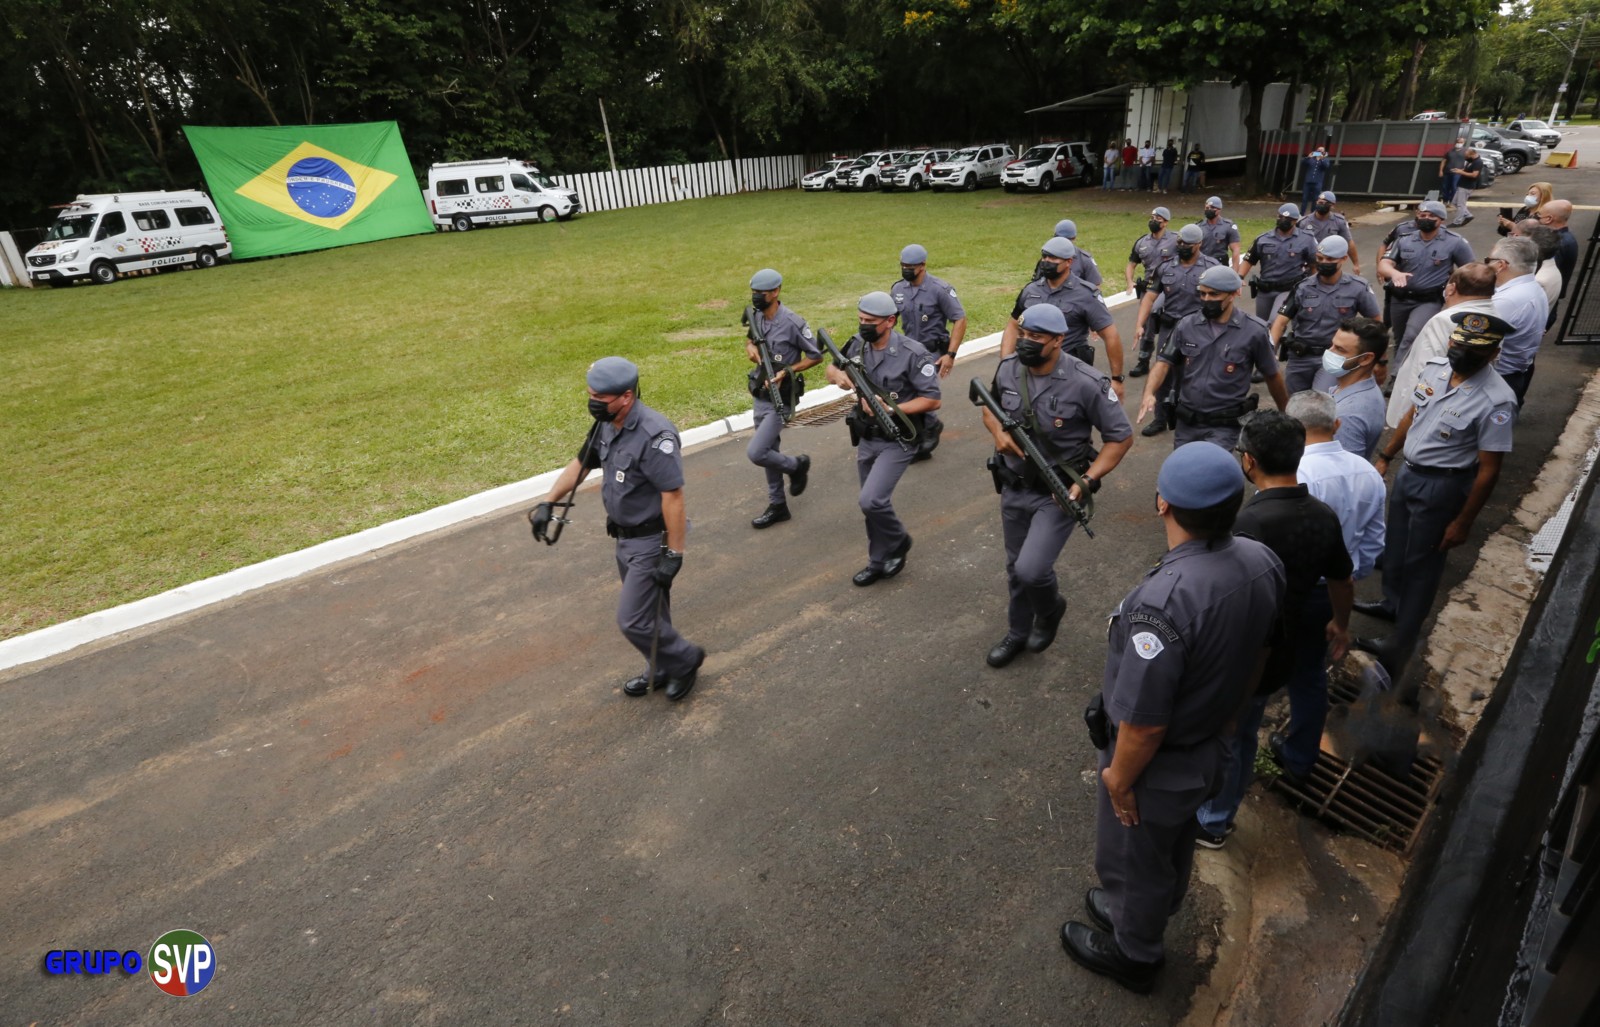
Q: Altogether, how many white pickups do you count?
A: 1